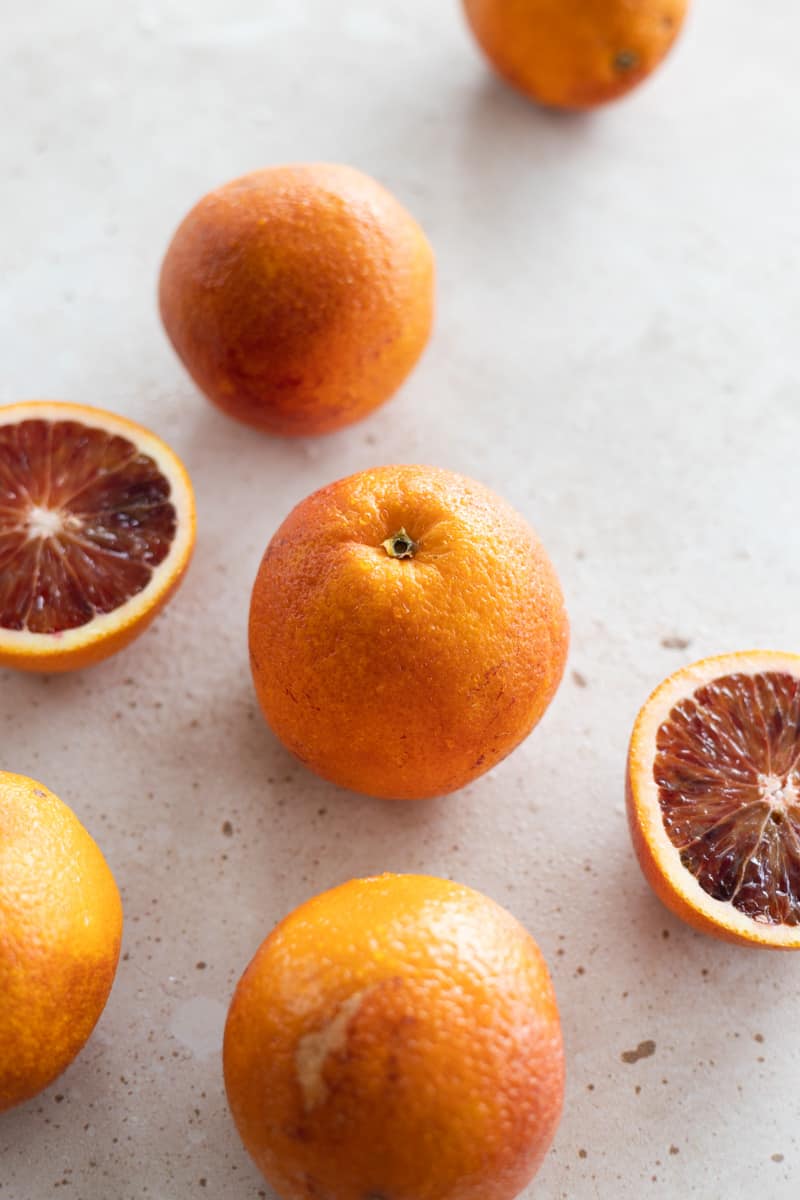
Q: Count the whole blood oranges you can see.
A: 5